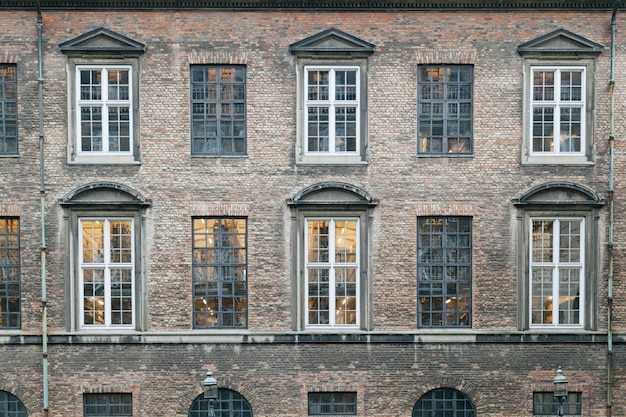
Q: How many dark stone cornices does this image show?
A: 6